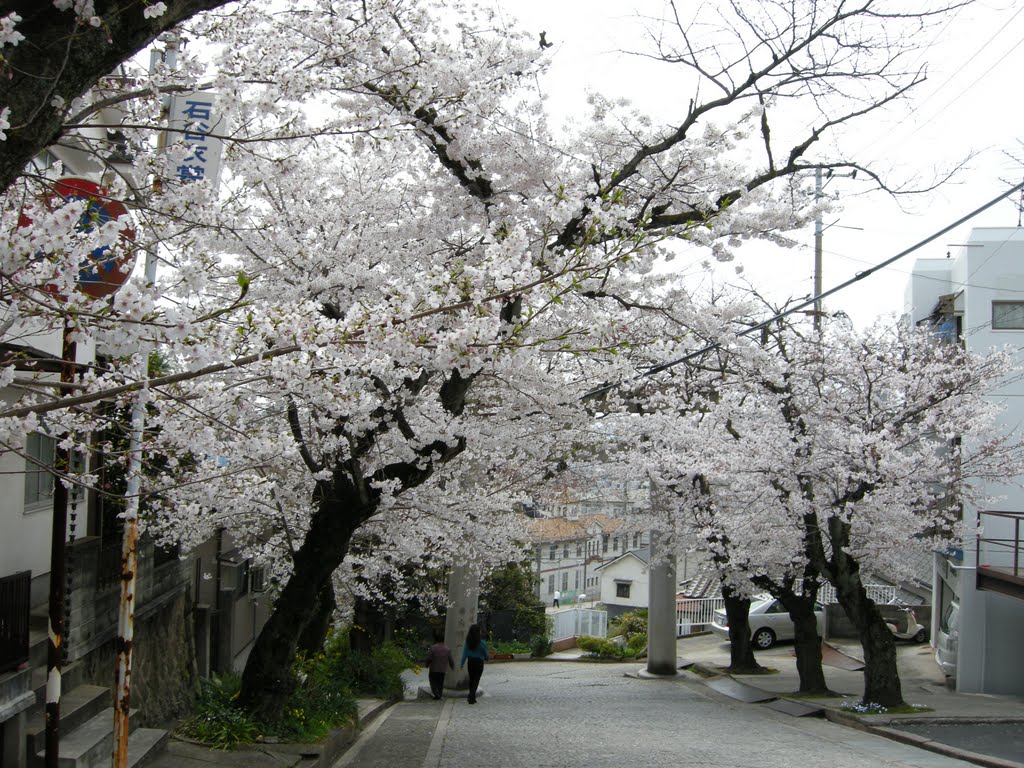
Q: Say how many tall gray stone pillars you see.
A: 2